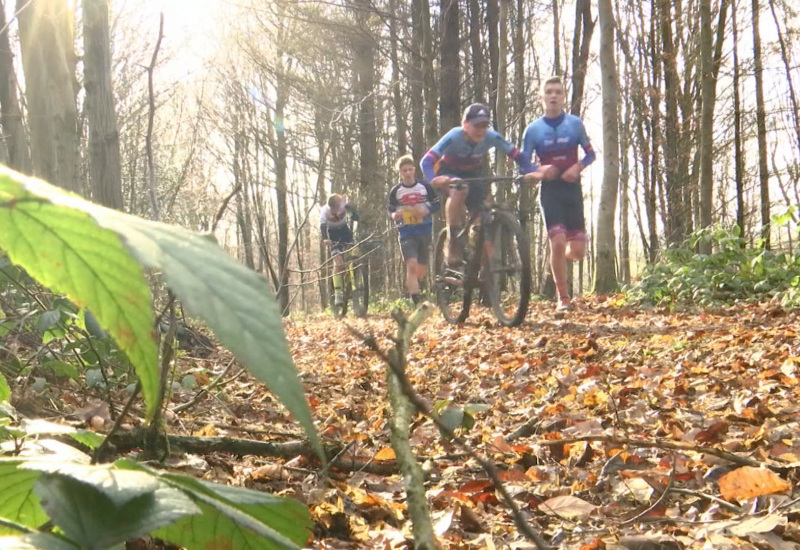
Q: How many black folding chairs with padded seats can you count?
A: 0